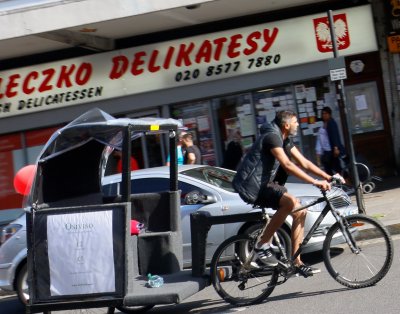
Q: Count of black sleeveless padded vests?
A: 1